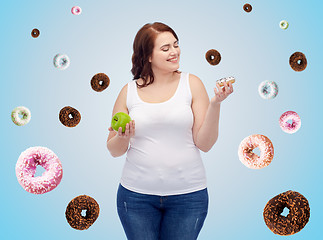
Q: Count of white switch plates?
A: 0